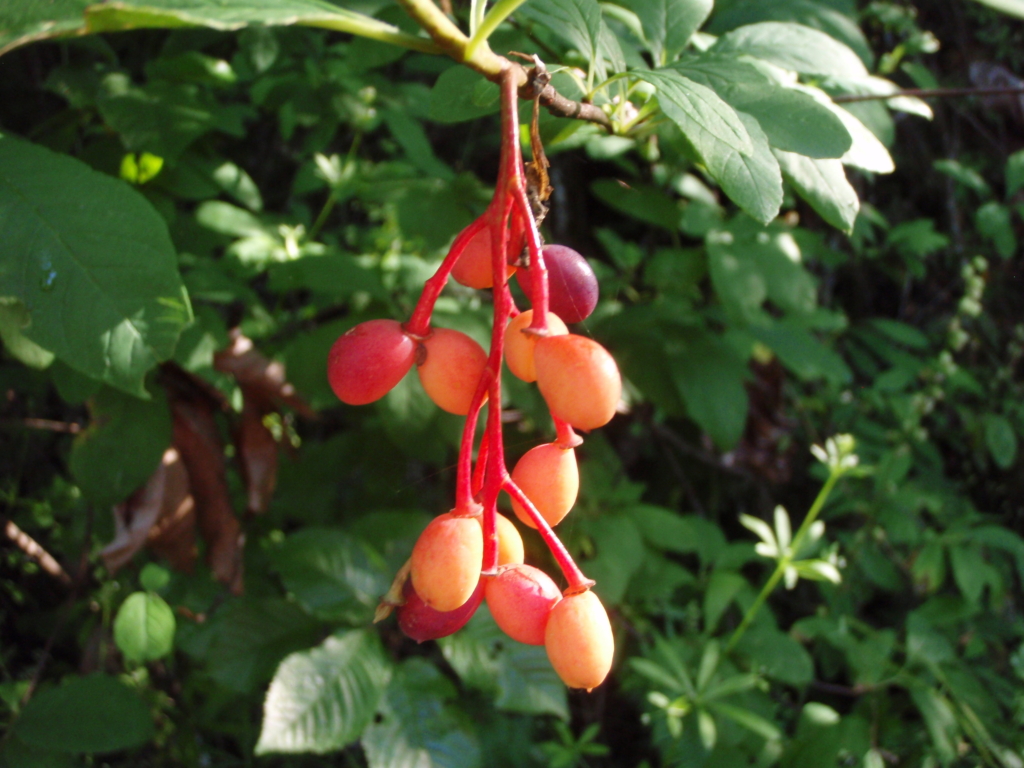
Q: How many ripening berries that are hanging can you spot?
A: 12